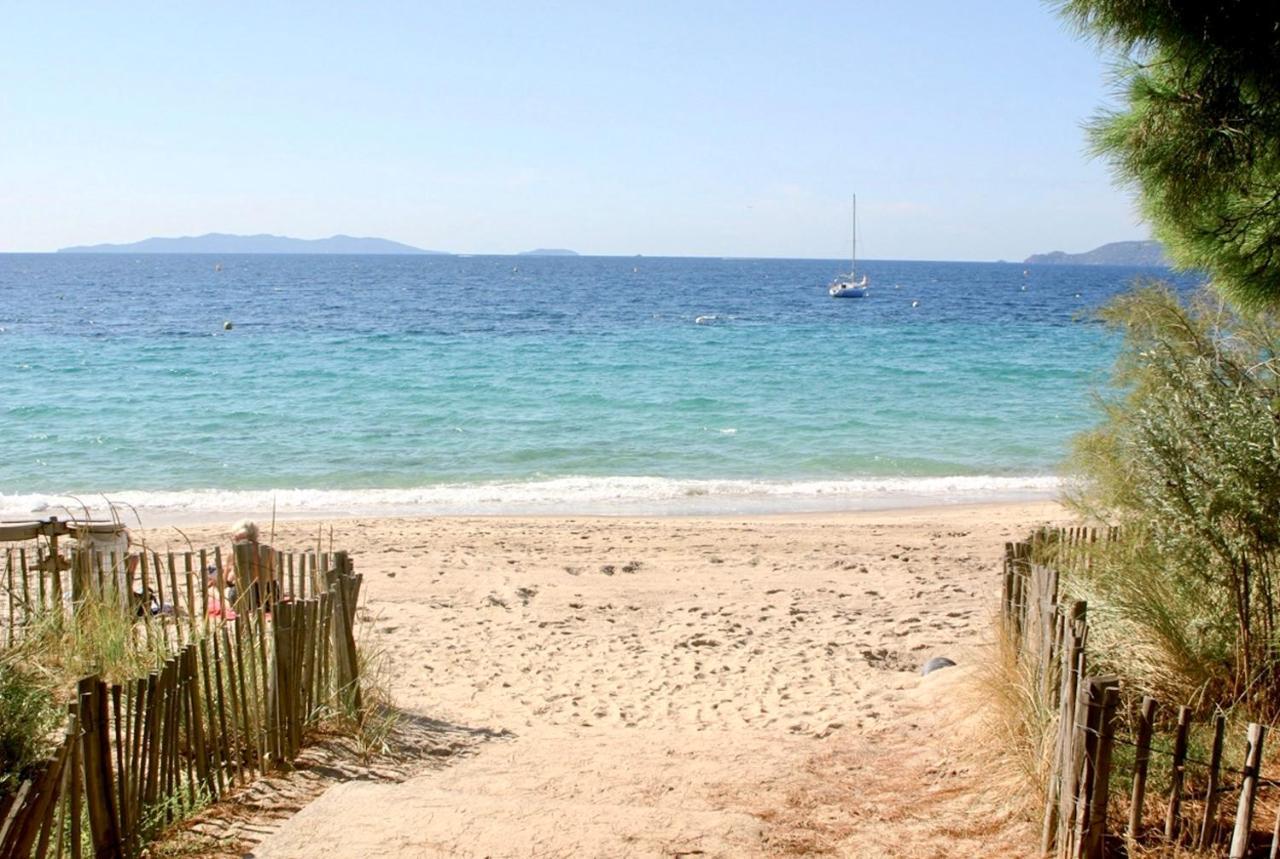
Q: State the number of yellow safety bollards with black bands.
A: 0